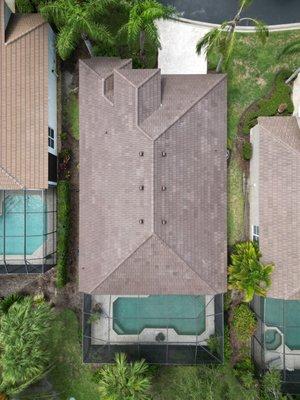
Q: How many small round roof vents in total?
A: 6